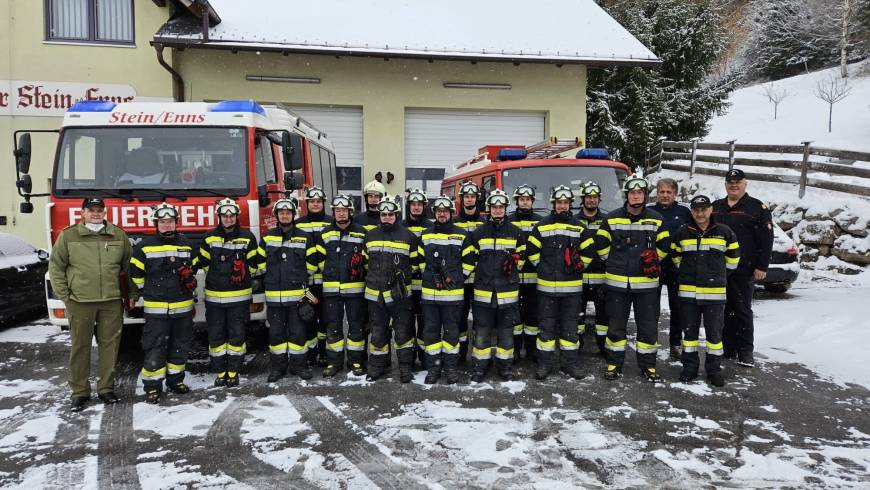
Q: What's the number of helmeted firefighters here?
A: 15